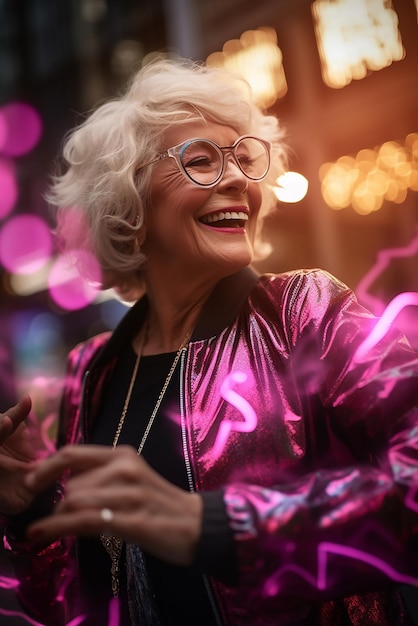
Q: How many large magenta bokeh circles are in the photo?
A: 4